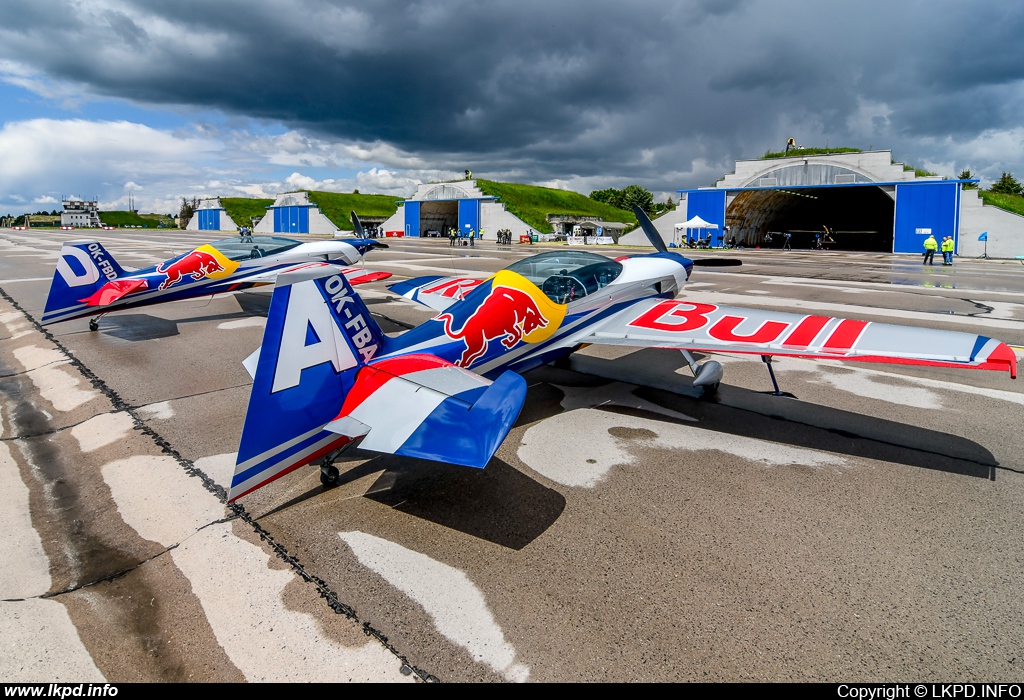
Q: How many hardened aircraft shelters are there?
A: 4